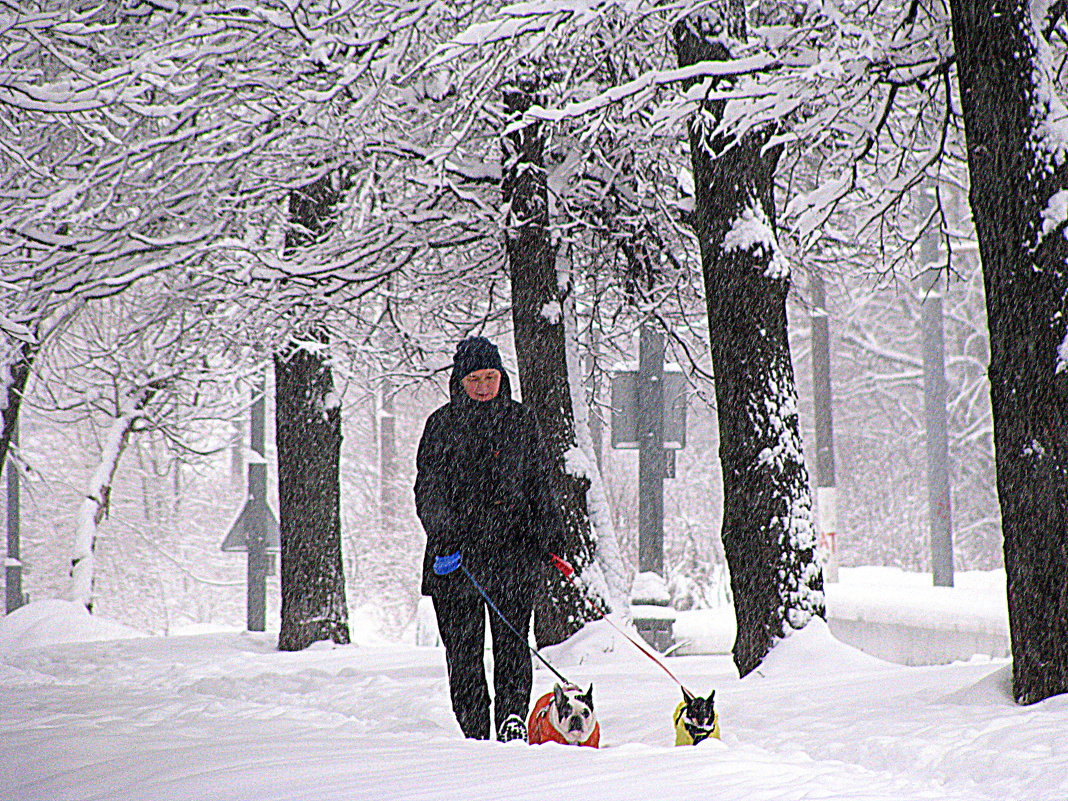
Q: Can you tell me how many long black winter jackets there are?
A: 1